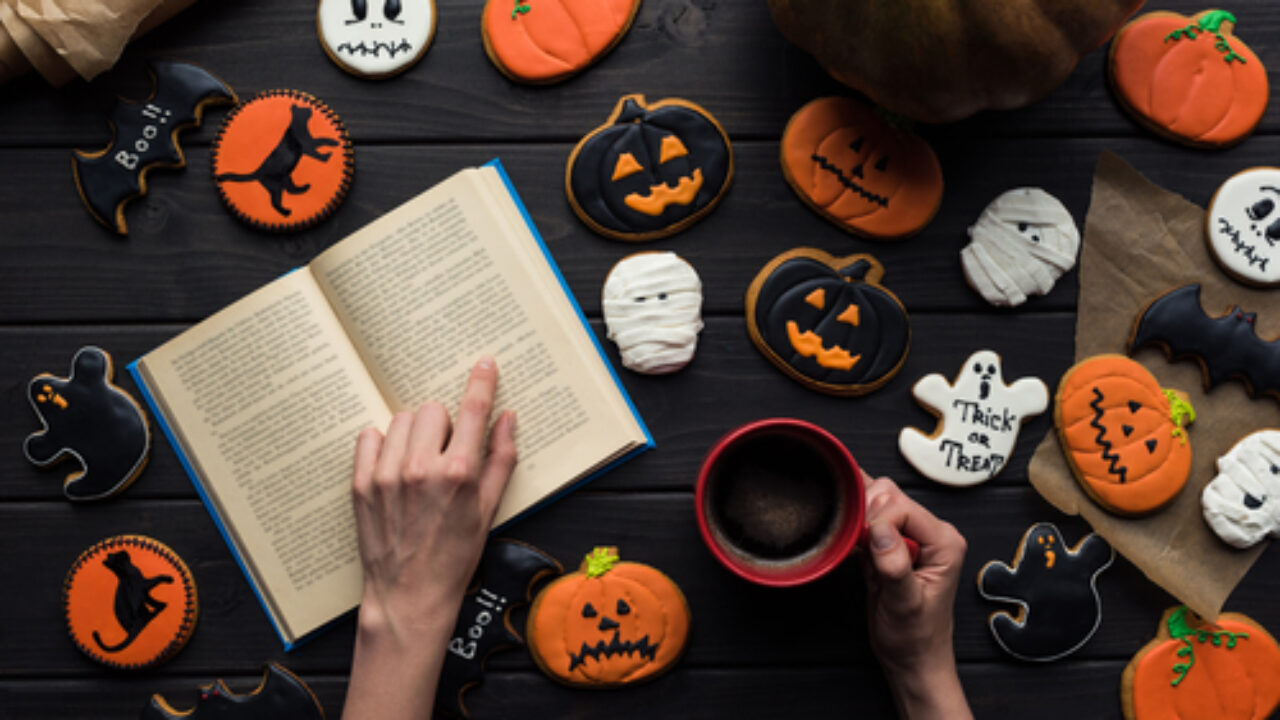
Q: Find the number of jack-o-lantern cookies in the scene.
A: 5